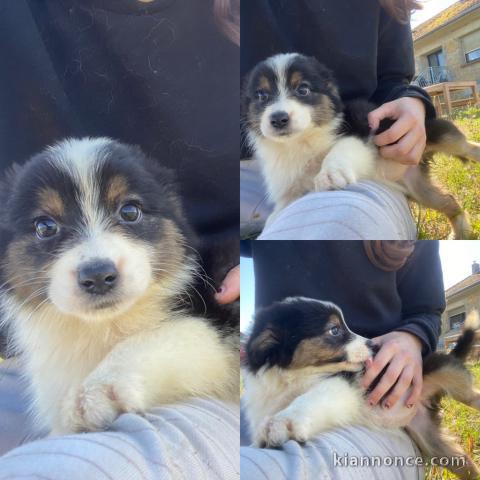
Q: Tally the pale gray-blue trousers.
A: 3